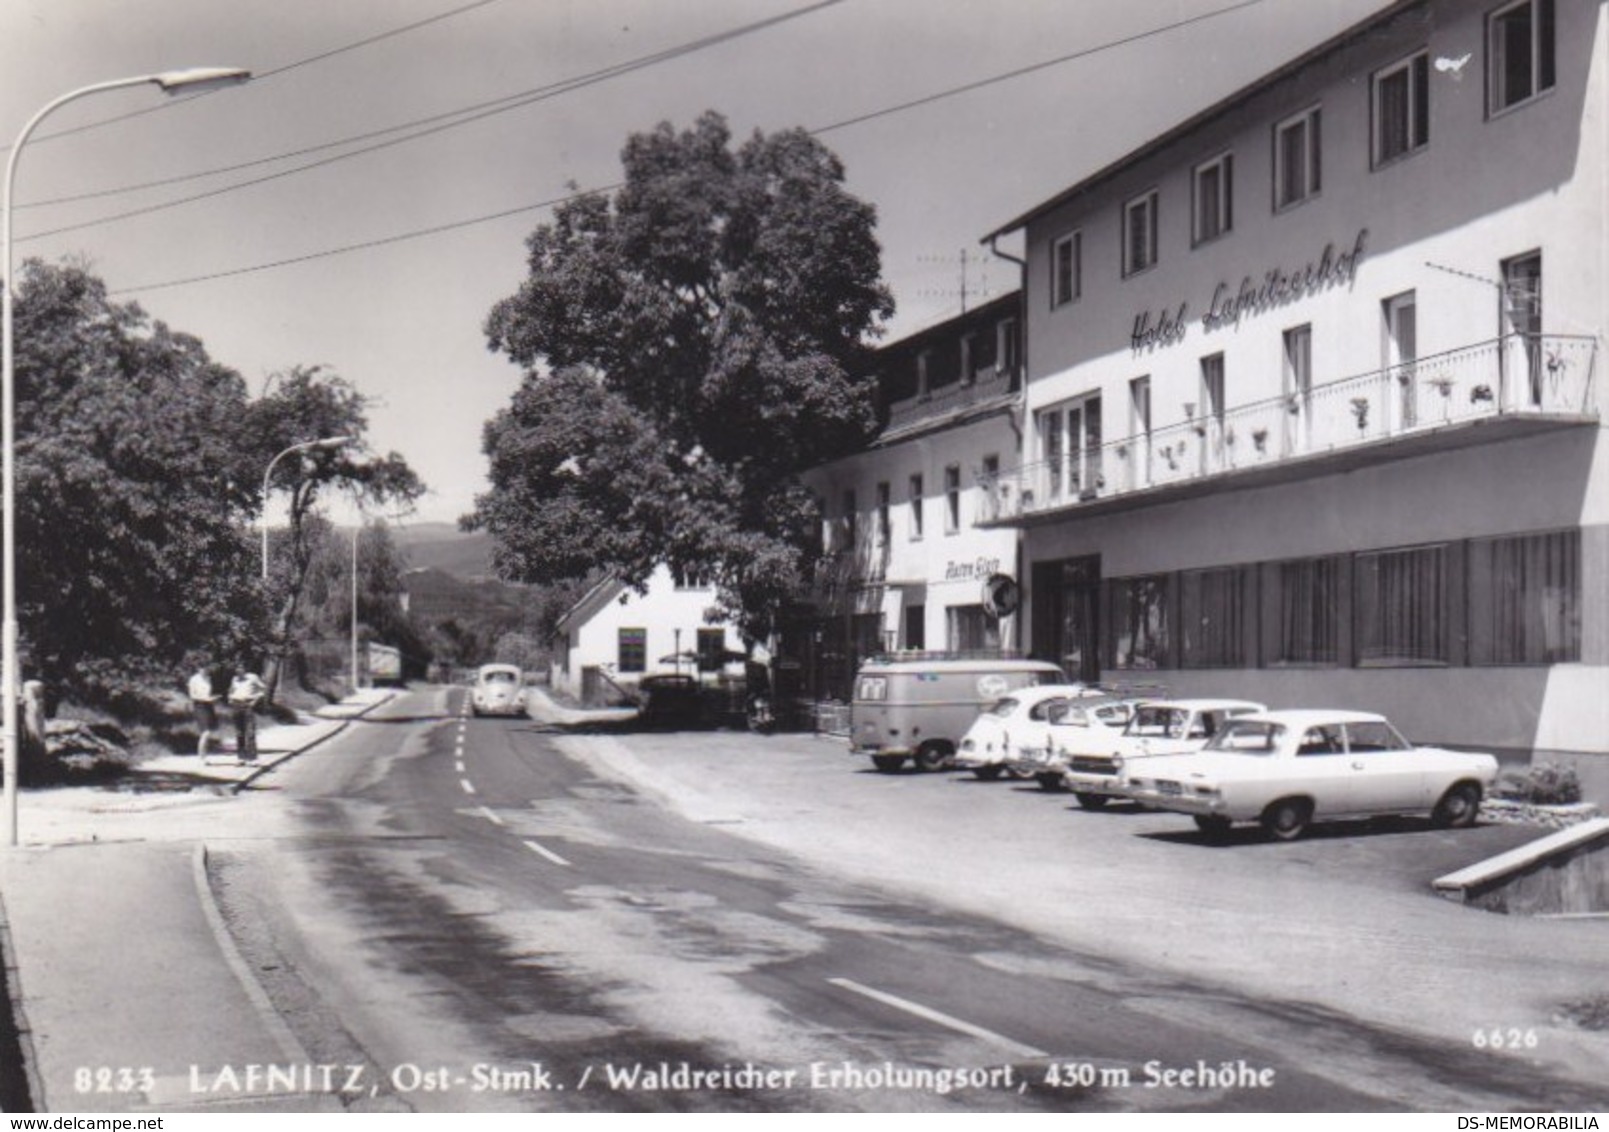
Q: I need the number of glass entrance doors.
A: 1